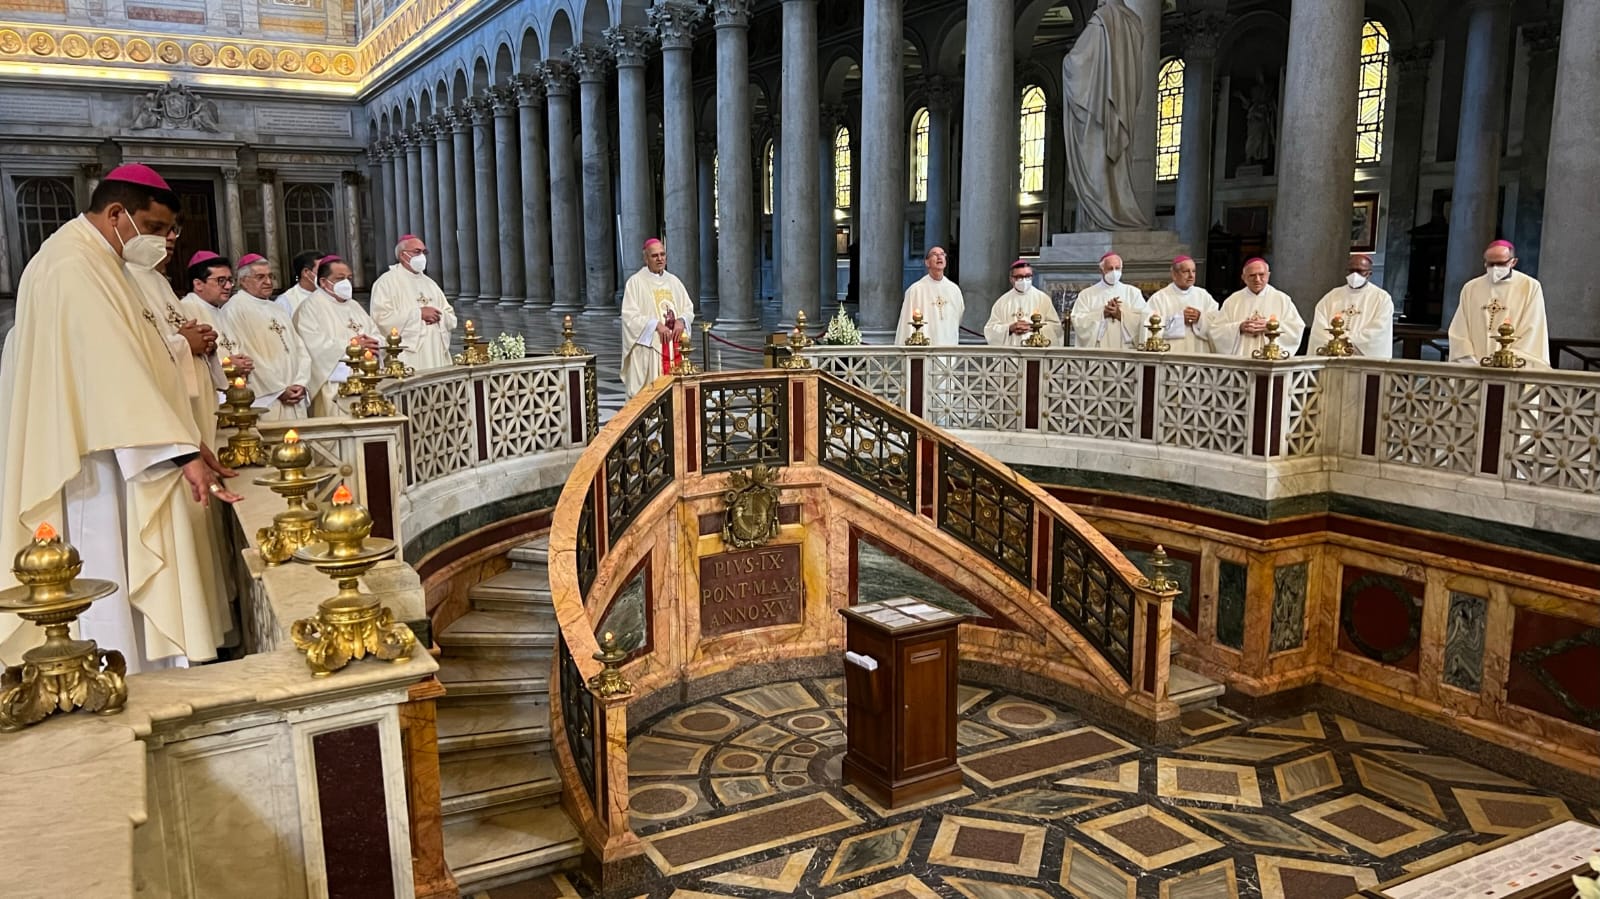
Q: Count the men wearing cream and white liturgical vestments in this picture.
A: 15